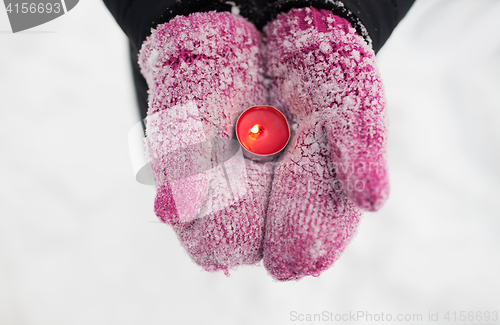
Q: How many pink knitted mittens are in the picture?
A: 2